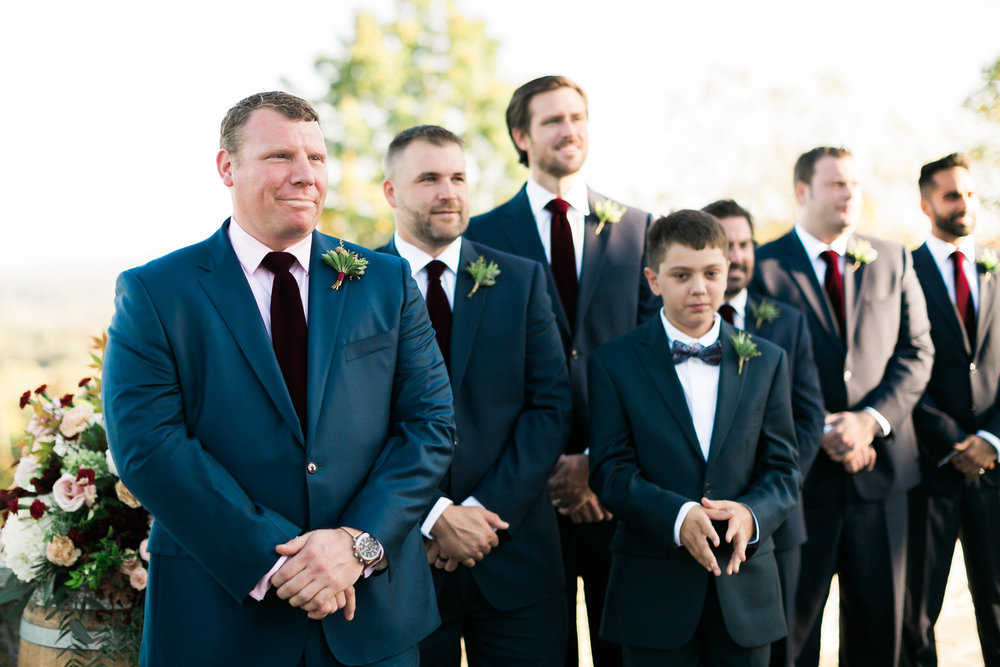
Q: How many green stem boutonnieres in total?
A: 7